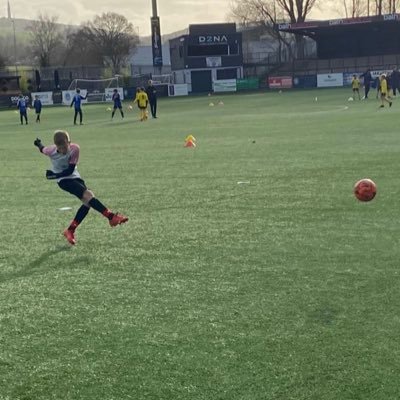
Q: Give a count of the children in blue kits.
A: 4